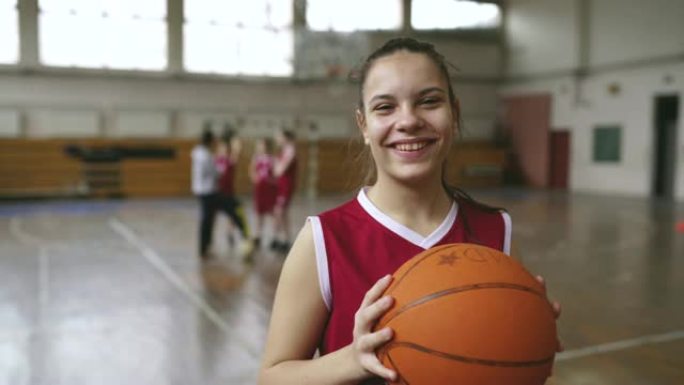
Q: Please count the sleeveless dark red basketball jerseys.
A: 4